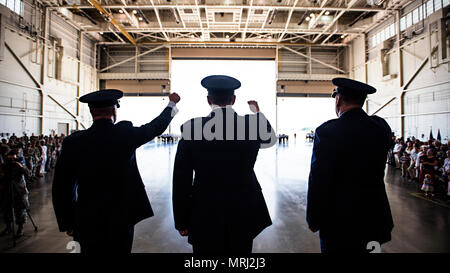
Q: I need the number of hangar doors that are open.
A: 3